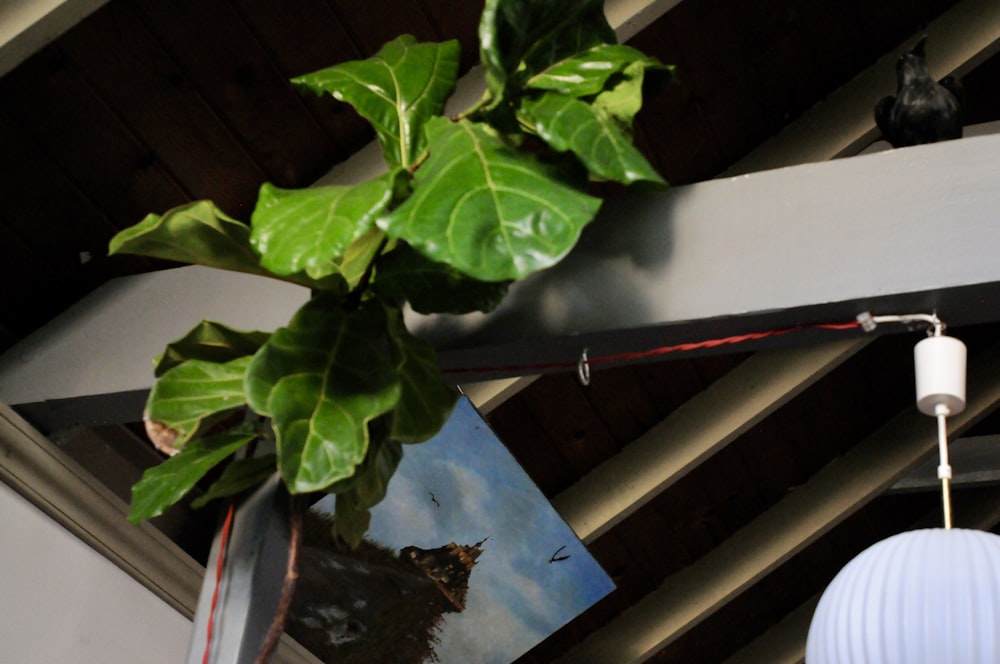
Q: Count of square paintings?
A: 1